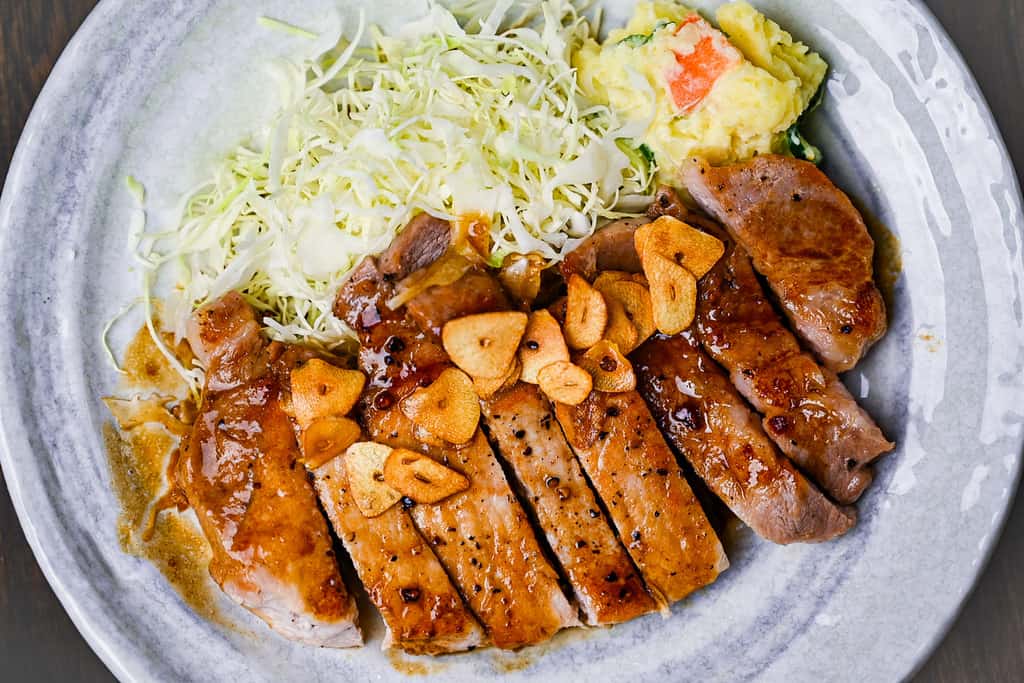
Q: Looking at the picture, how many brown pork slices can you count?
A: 8